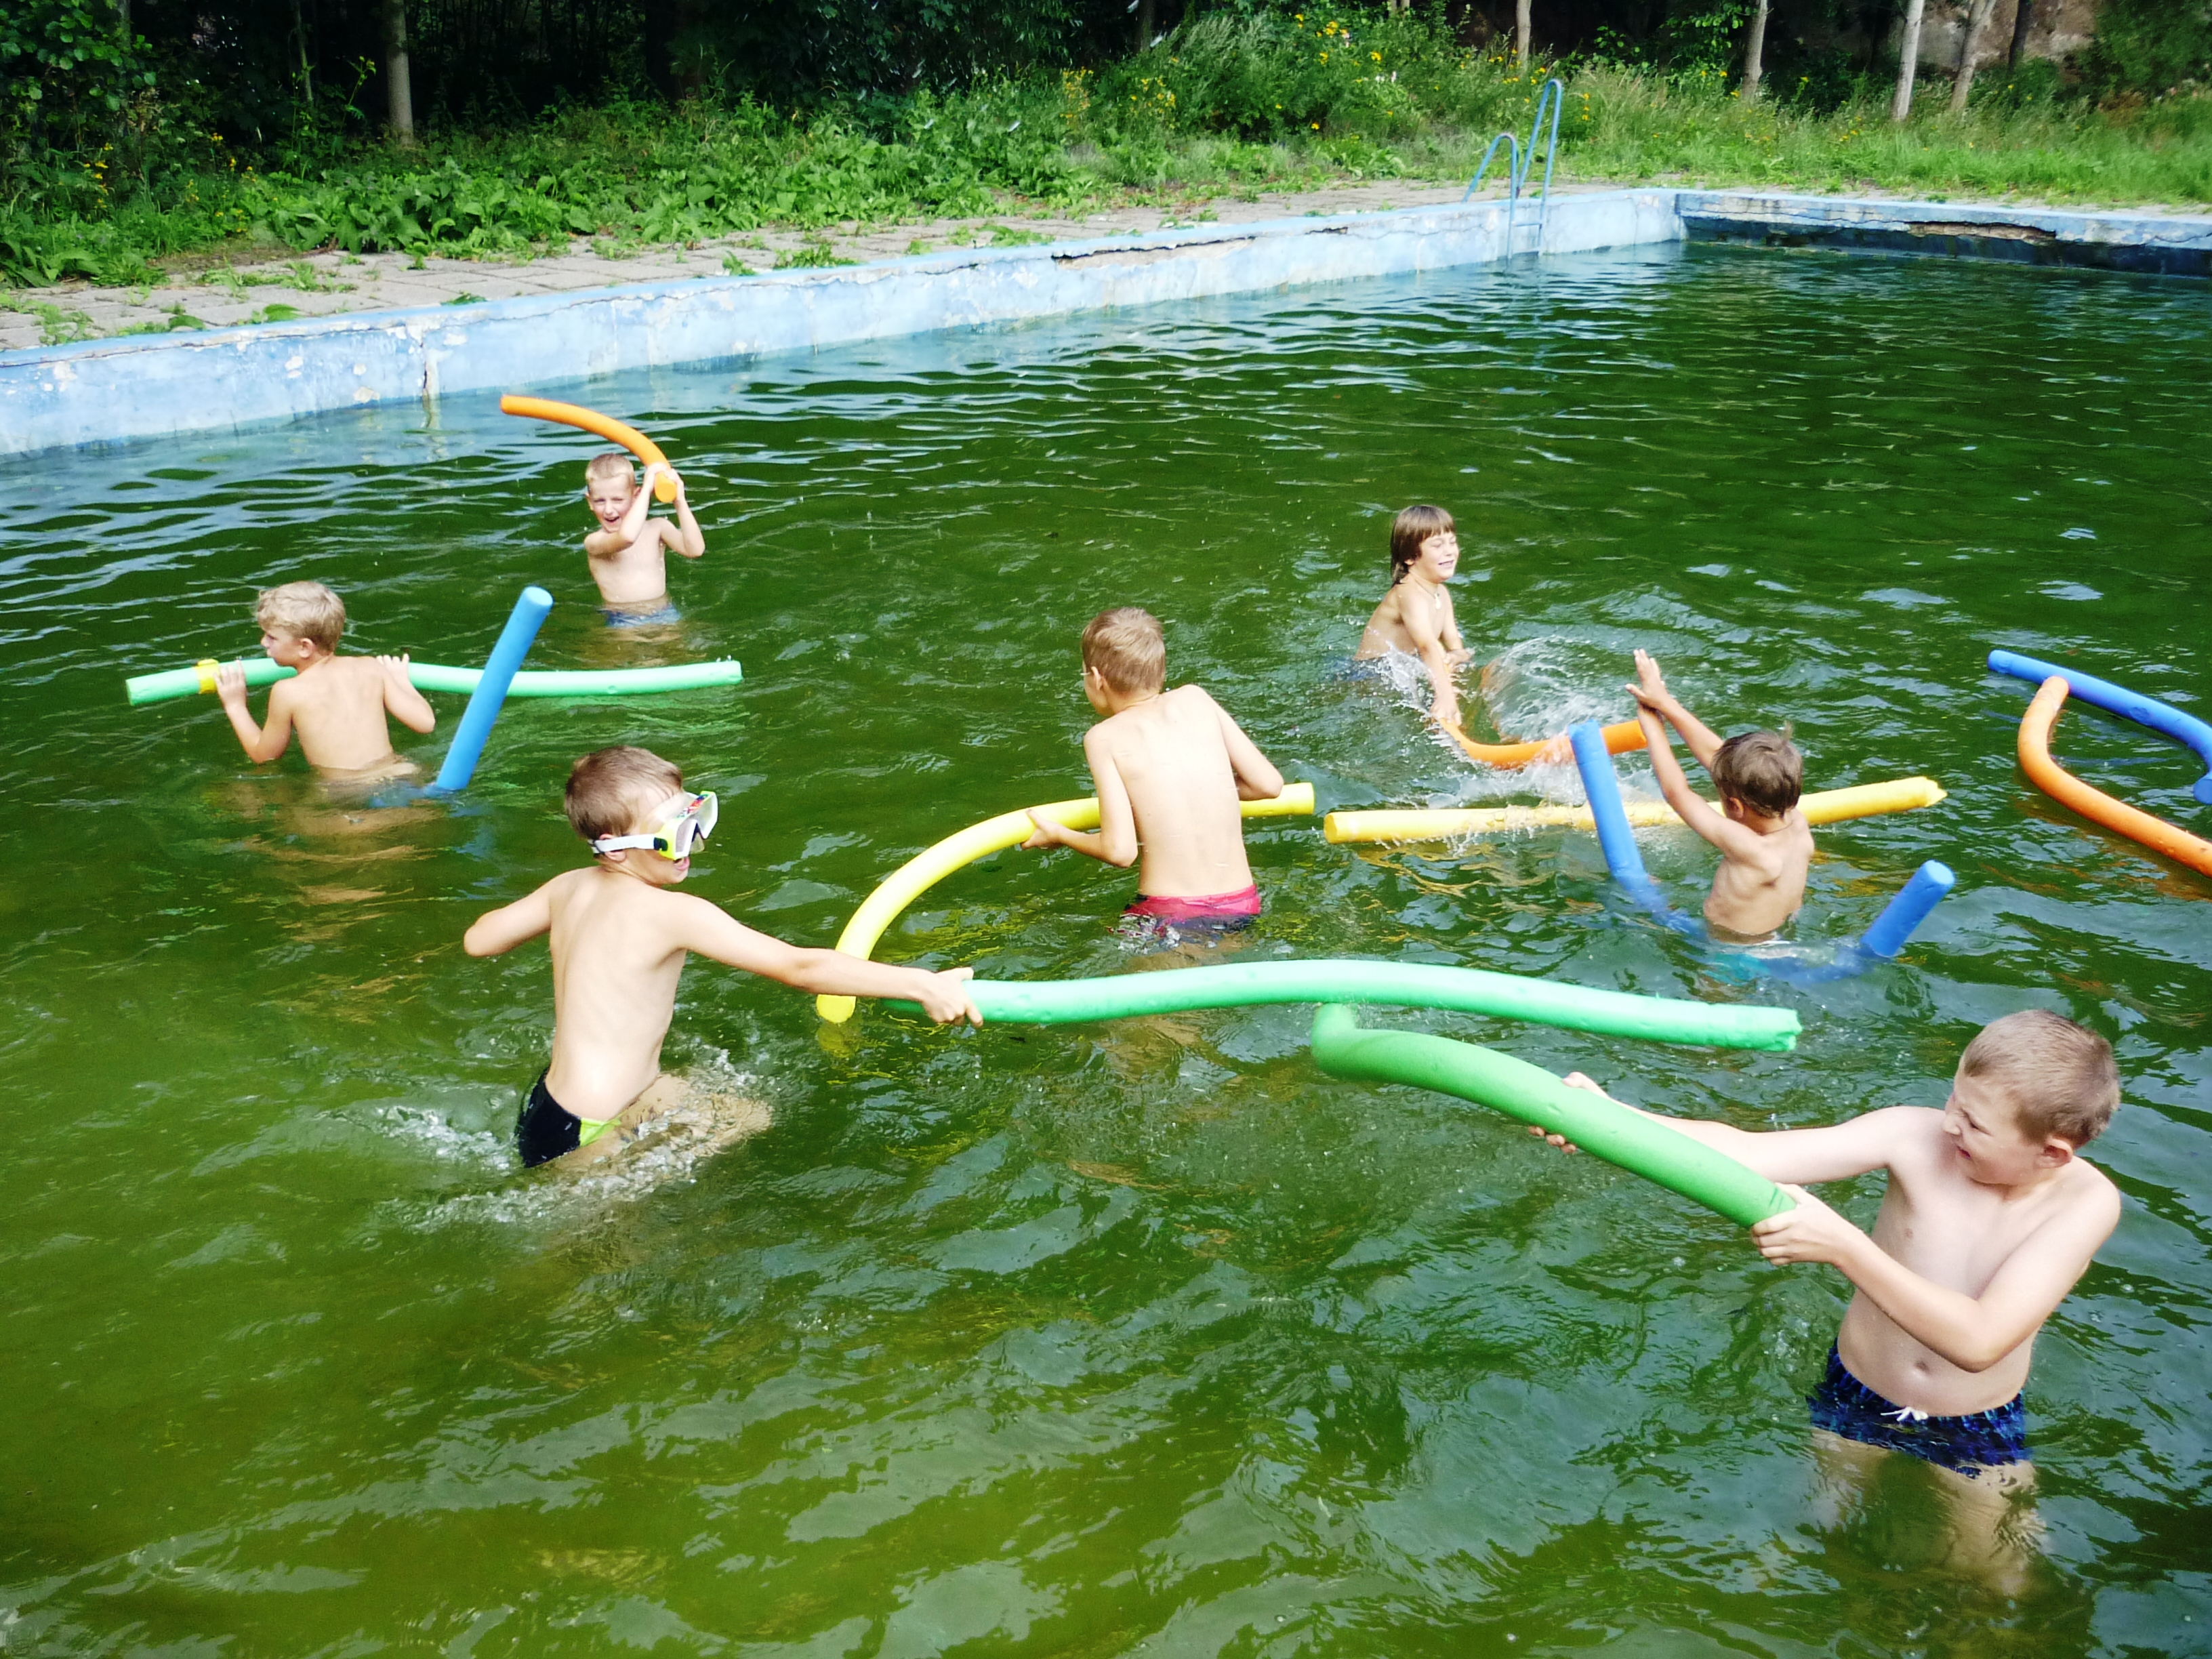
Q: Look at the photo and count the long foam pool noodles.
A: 11